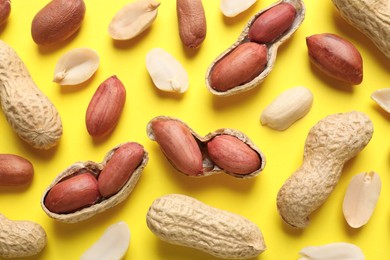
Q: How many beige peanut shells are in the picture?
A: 8